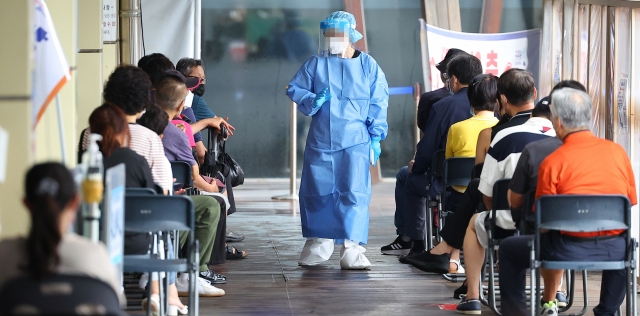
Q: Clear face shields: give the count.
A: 1